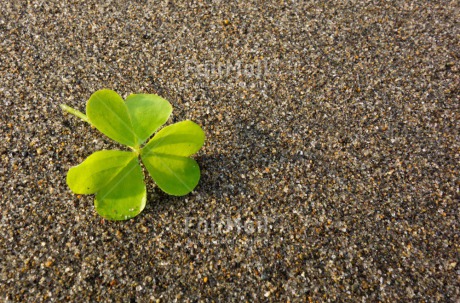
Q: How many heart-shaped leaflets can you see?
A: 3